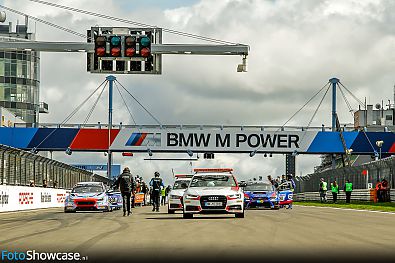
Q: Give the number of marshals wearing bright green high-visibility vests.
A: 3